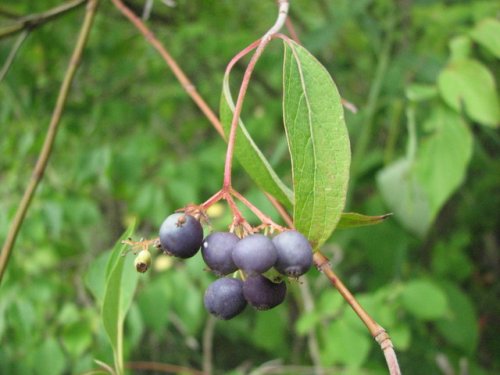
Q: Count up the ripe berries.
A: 6